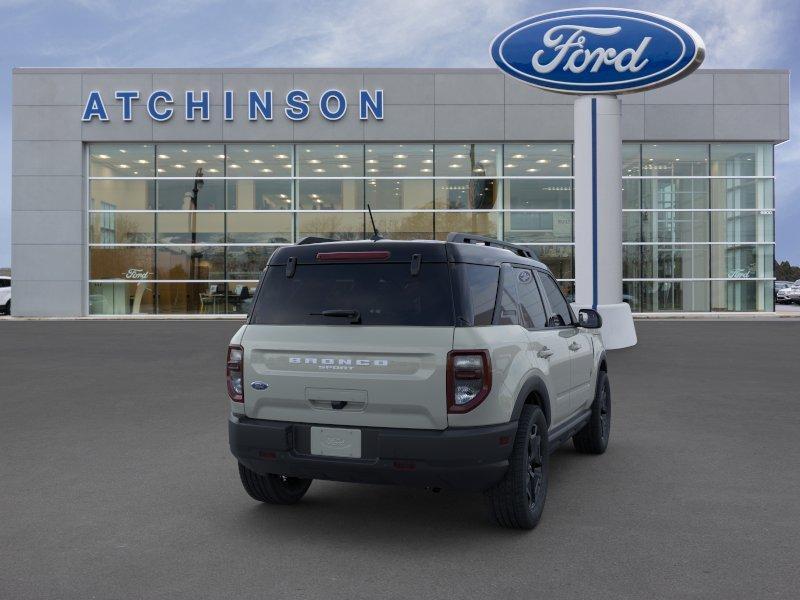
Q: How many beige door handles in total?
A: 2